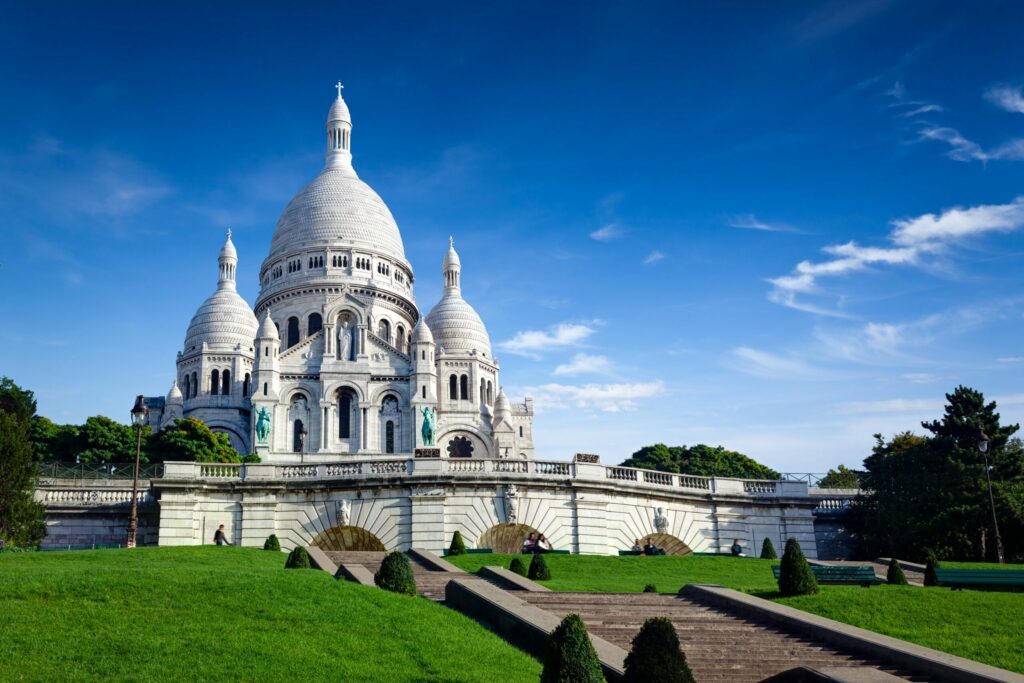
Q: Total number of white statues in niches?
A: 1